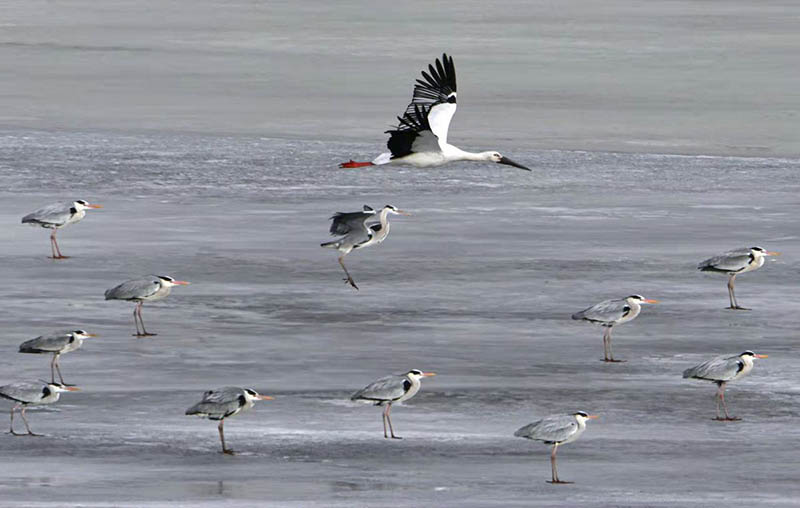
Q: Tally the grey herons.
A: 11